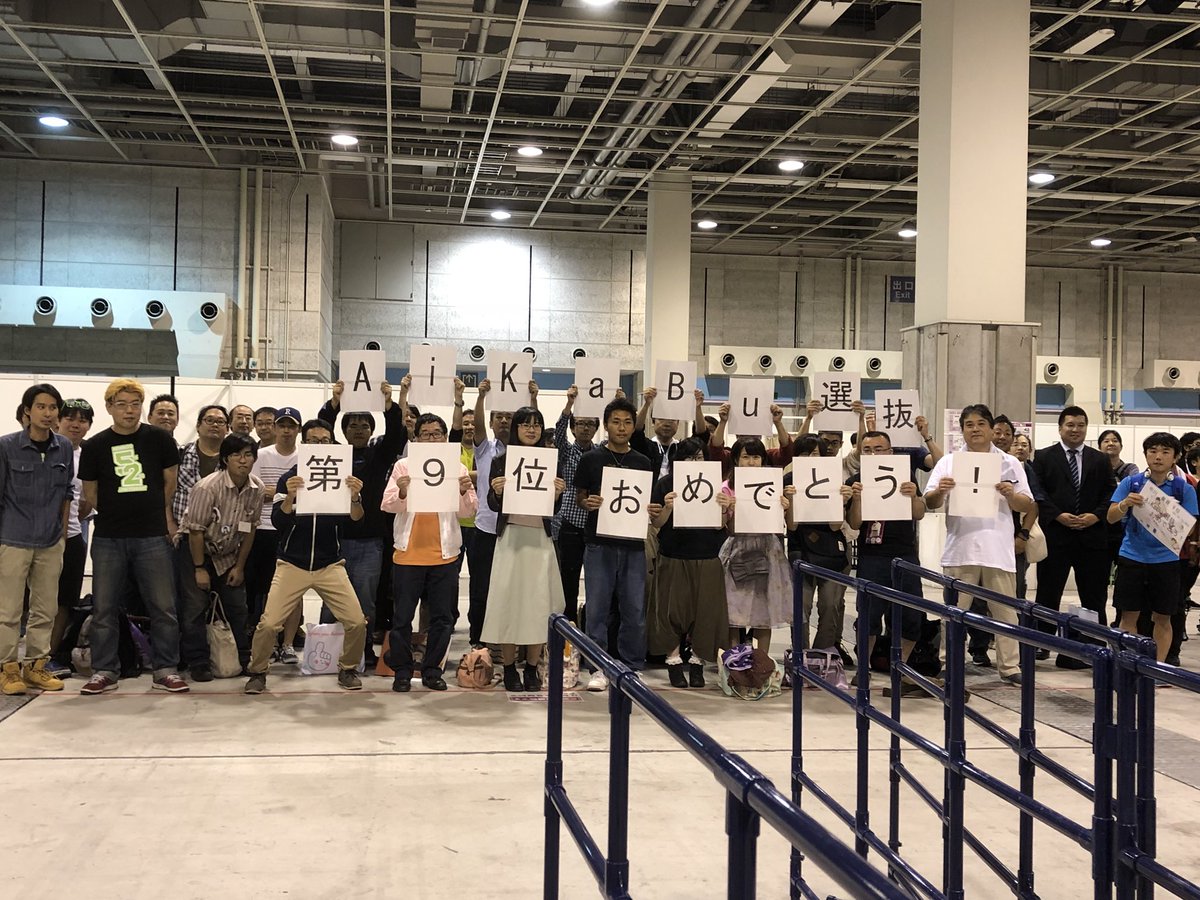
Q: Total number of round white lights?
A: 10